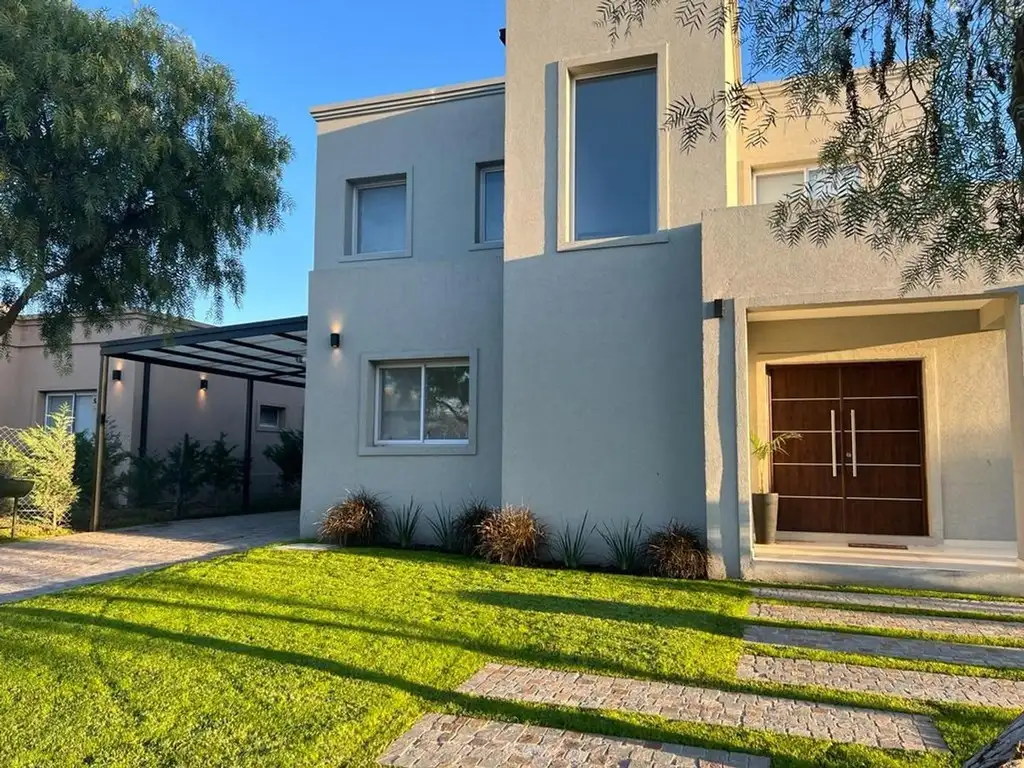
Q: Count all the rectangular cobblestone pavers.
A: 6